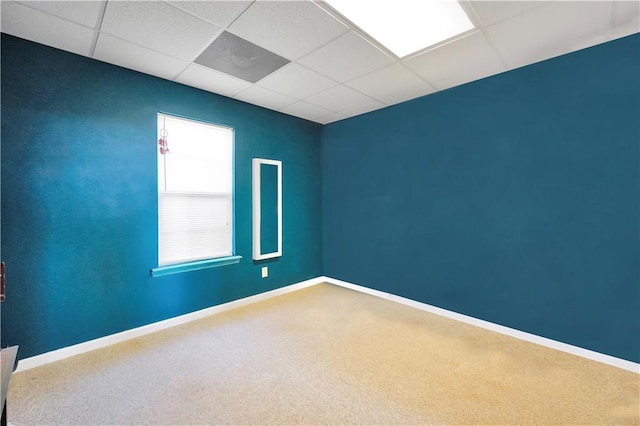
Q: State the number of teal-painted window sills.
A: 1